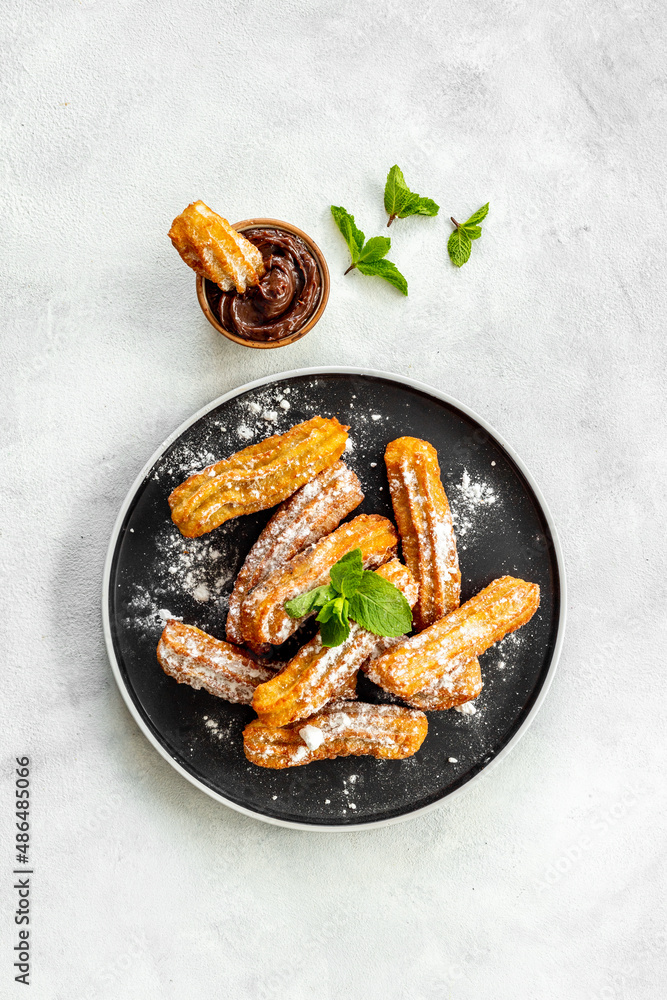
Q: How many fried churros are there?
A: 10